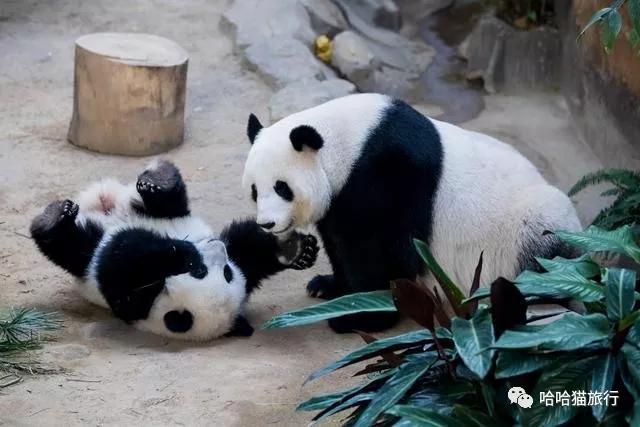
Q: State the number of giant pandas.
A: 2